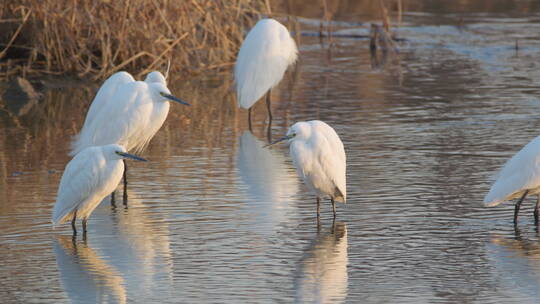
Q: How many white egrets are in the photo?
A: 6